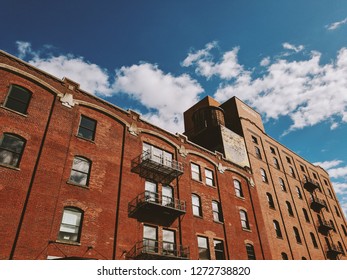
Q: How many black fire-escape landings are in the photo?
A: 7